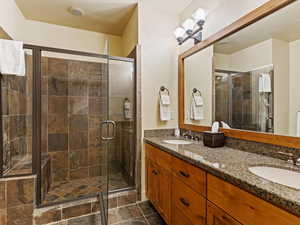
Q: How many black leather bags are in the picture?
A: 0